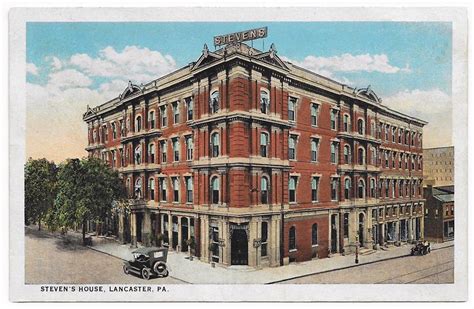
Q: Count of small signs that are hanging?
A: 2